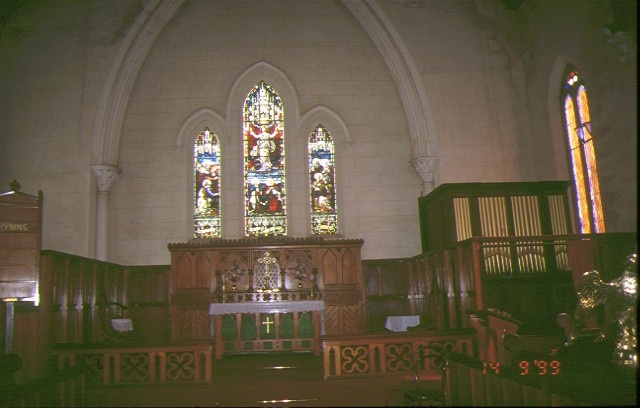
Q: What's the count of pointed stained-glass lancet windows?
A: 4